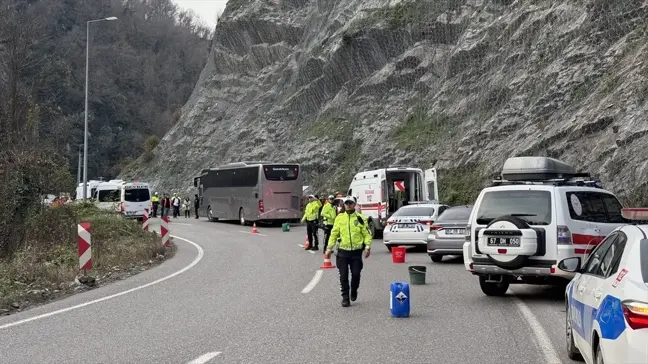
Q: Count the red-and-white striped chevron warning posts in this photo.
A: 3